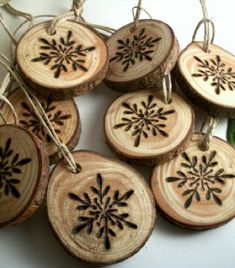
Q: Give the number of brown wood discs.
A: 8